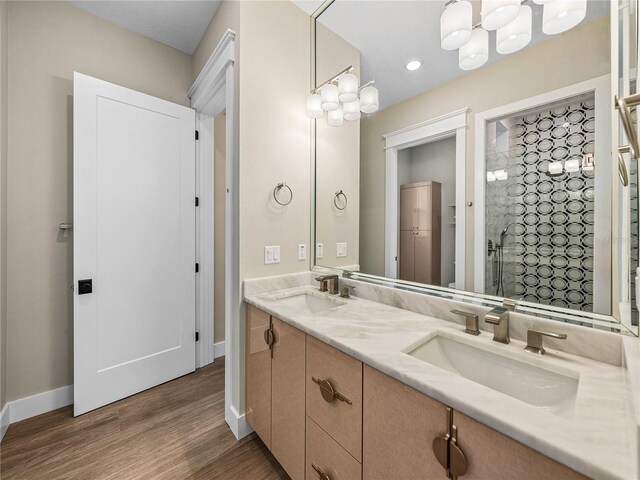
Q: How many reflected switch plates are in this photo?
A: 2